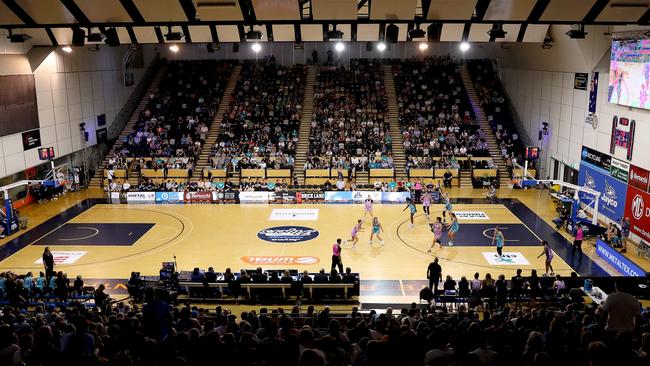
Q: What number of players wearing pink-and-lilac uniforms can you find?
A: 5